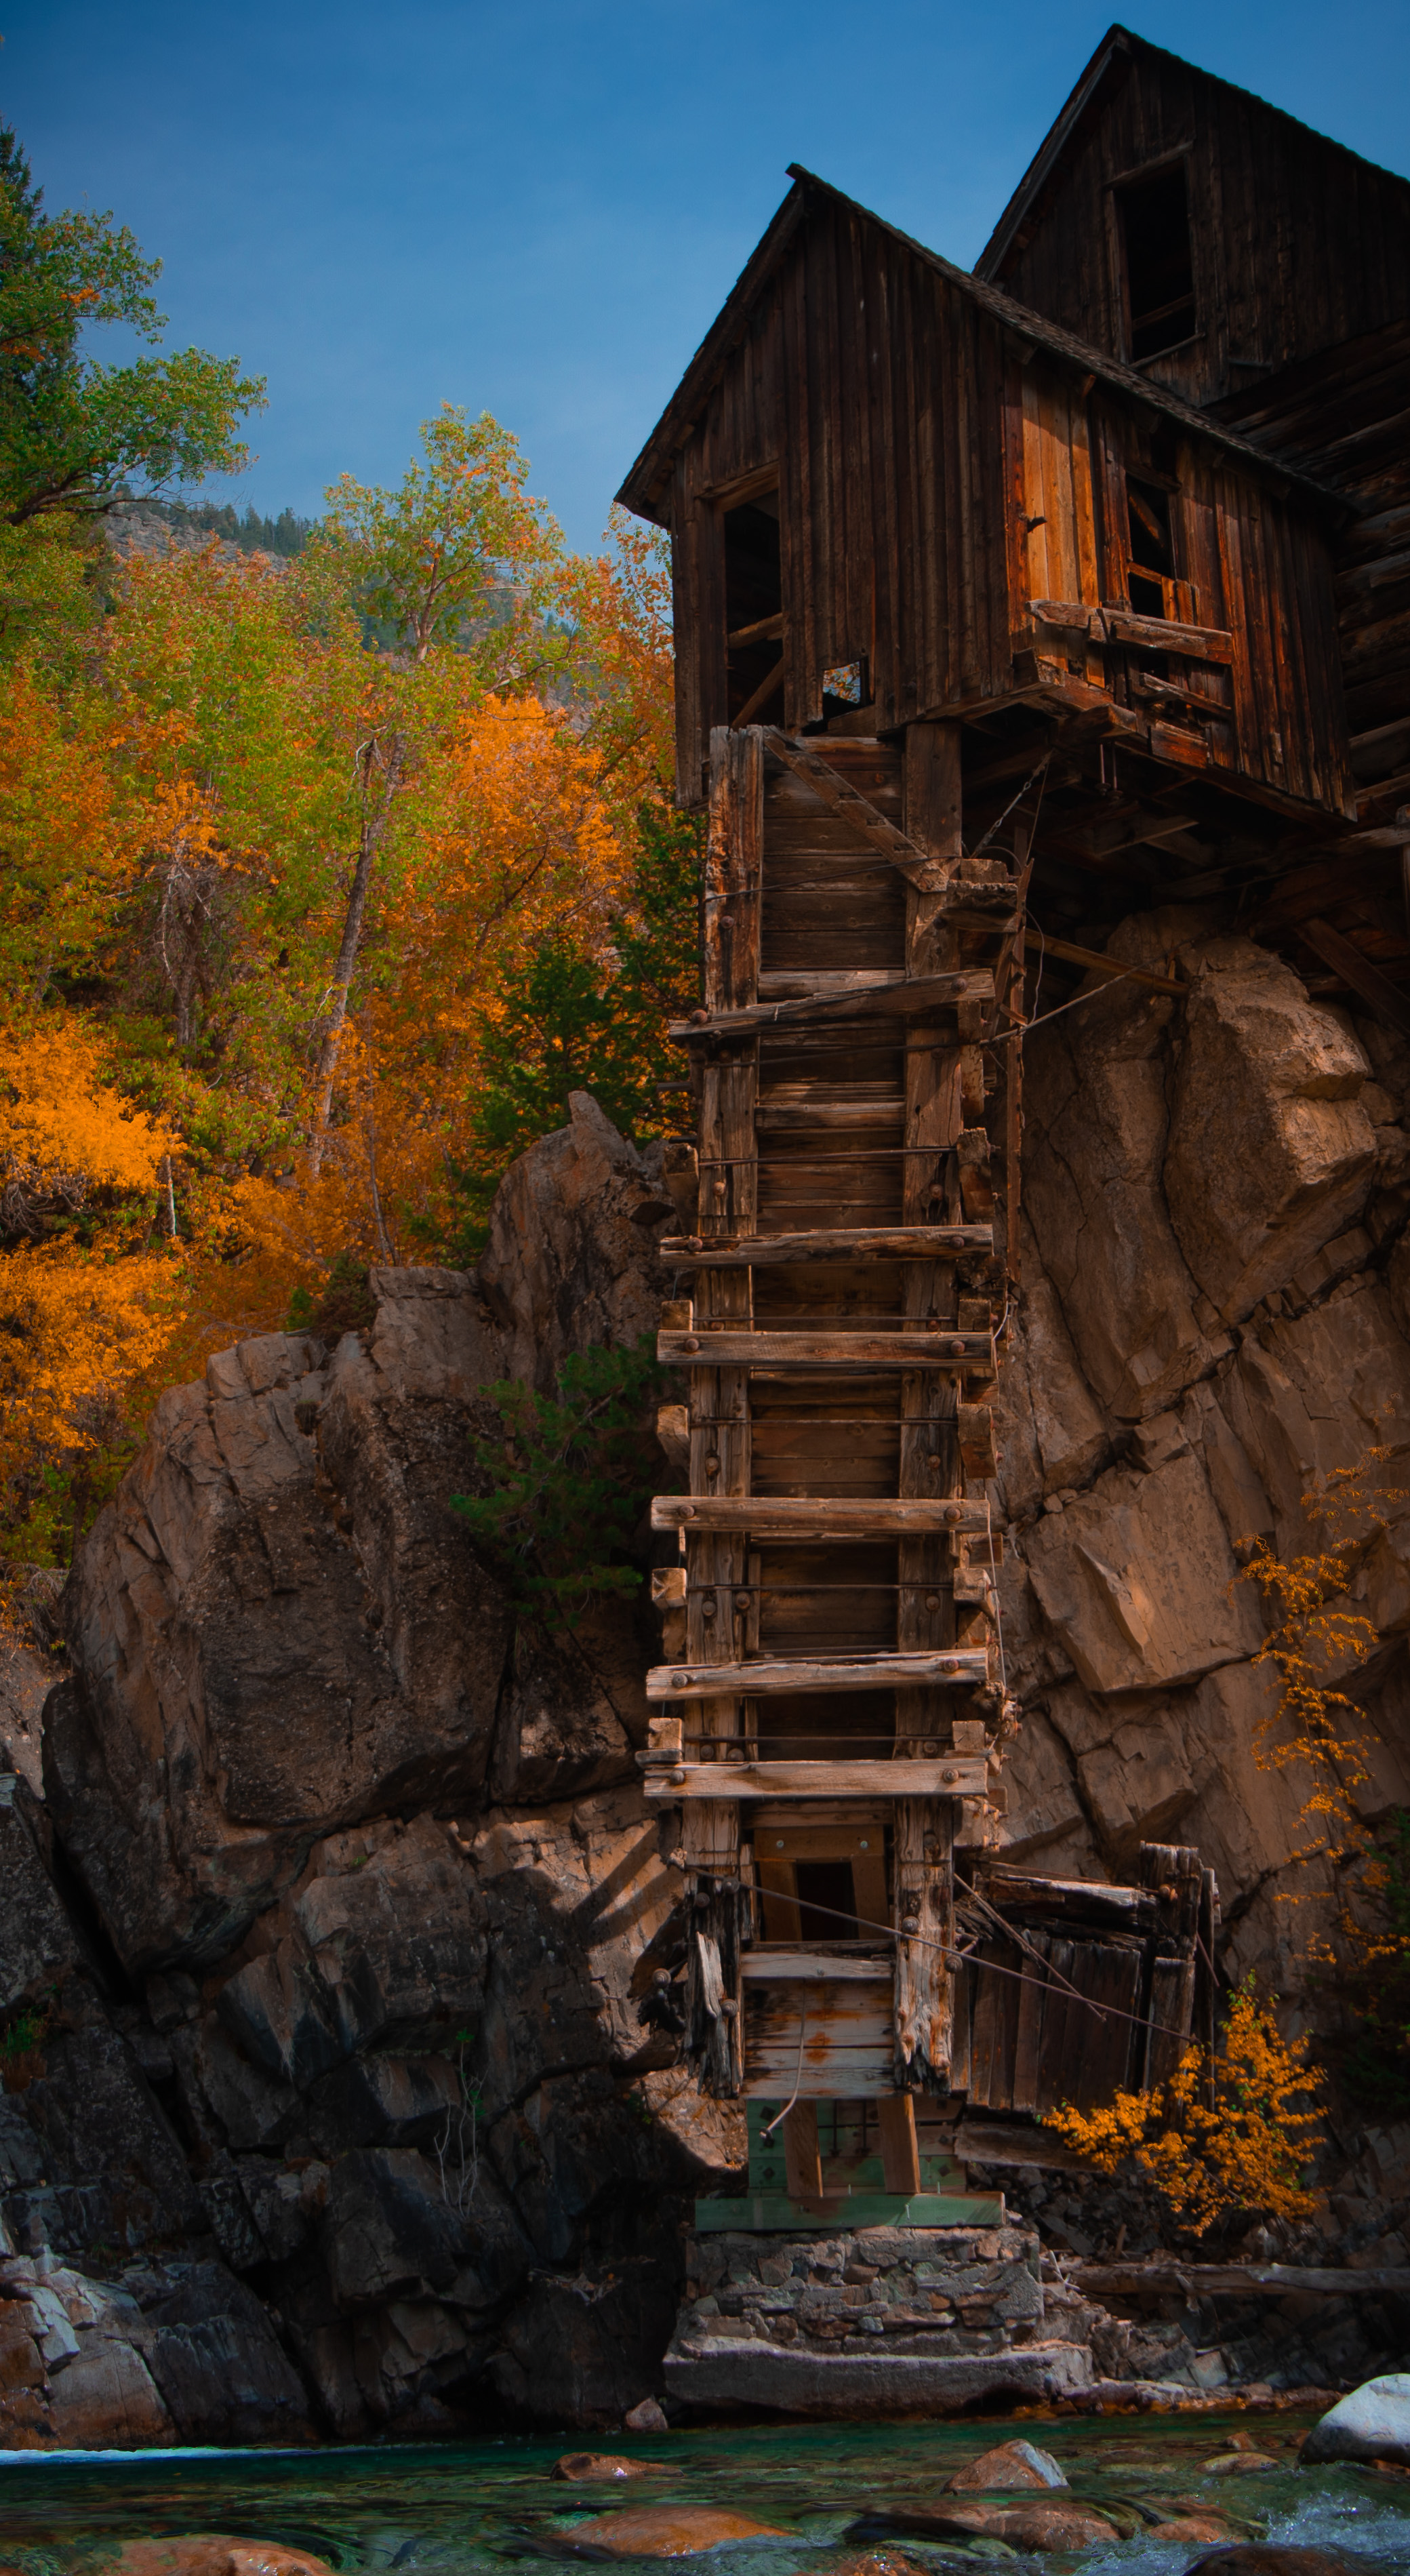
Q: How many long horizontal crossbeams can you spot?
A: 6